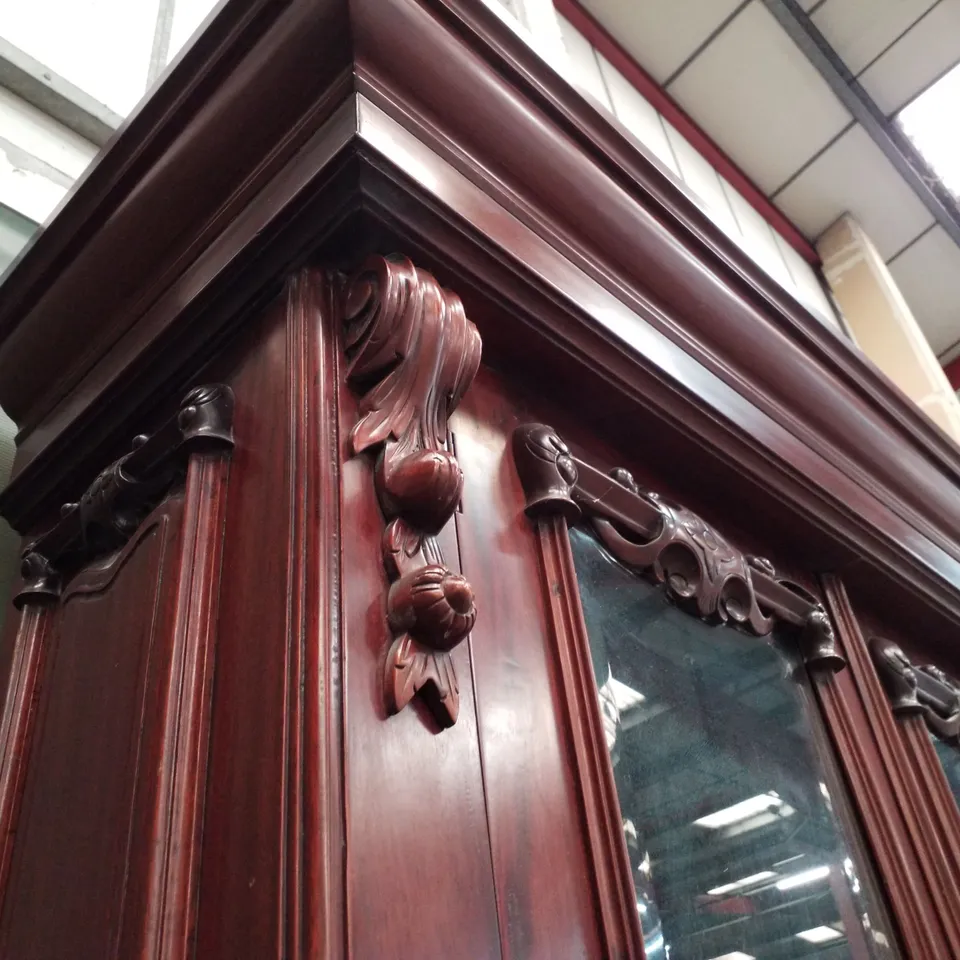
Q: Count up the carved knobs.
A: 2